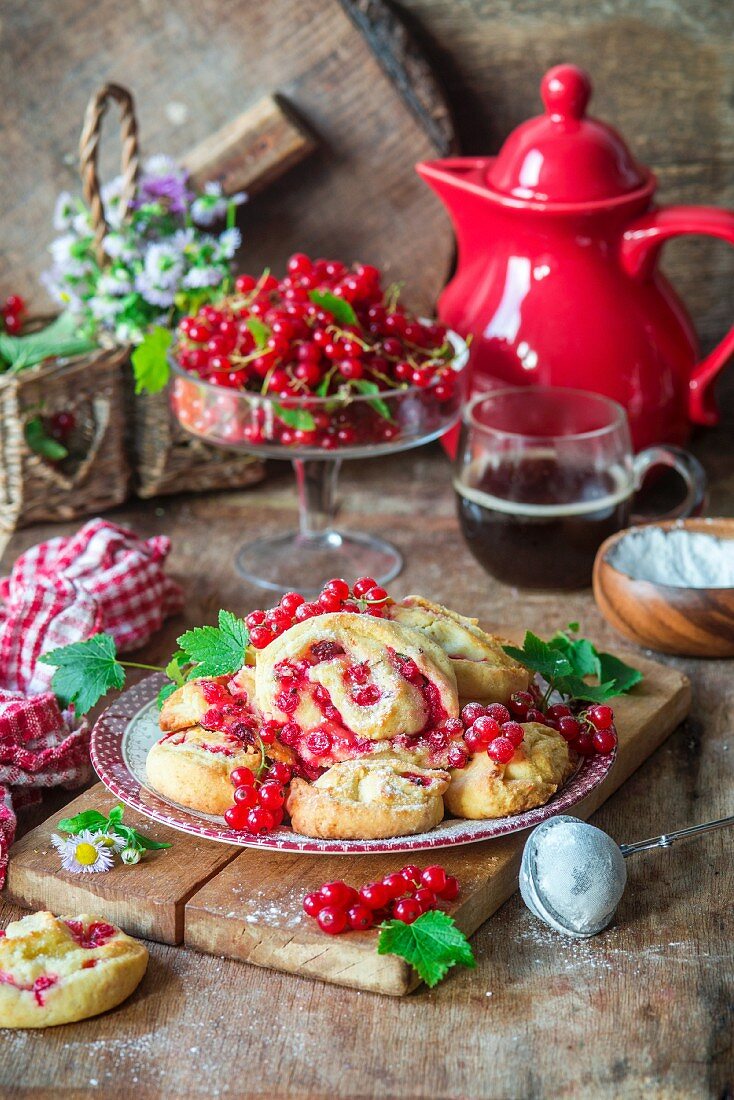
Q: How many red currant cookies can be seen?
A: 7